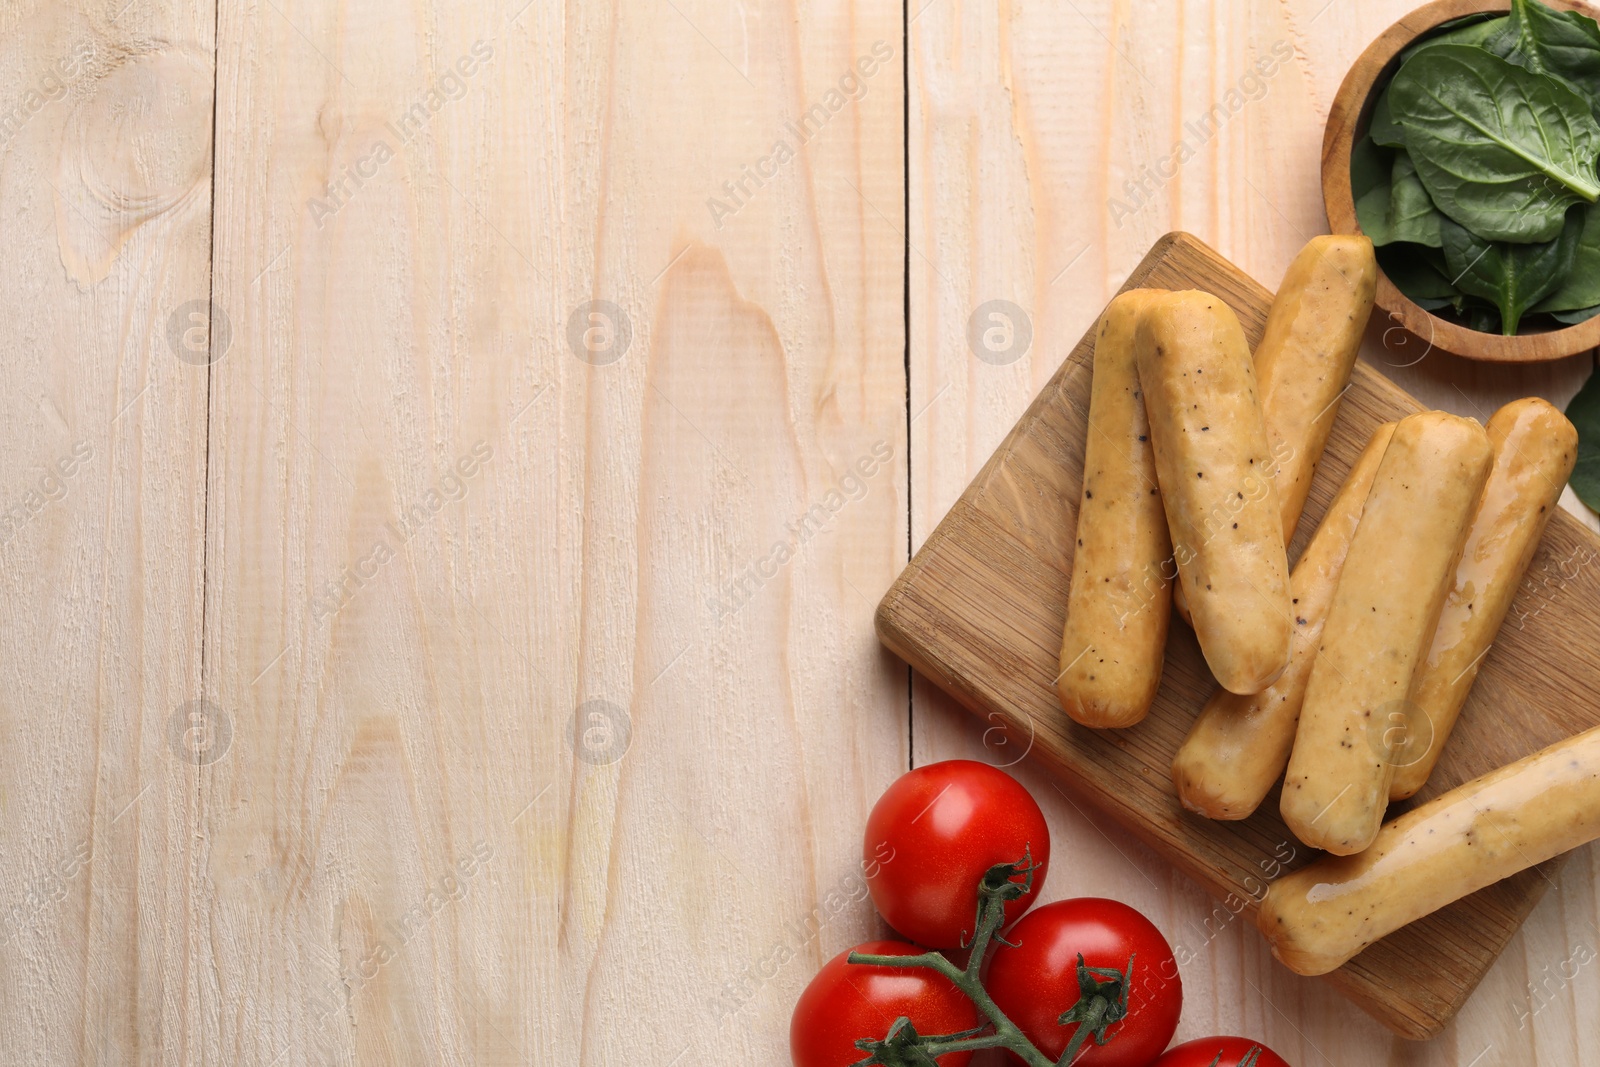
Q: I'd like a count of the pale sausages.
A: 7